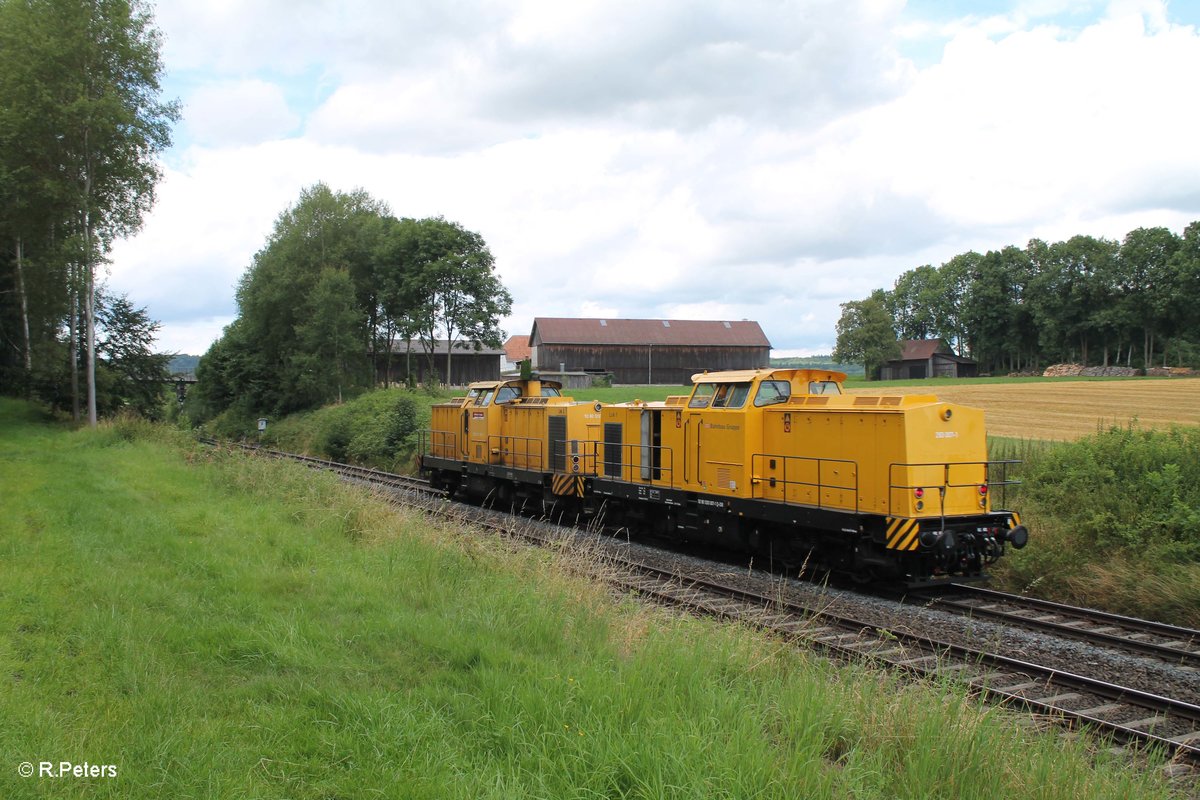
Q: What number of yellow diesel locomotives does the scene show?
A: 2